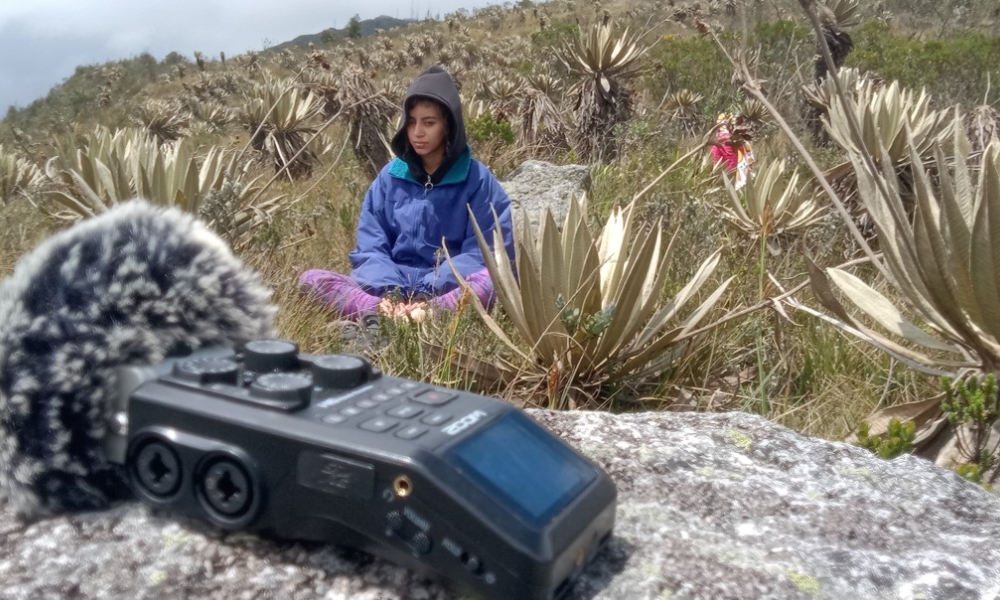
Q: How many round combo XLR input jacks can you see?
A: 2